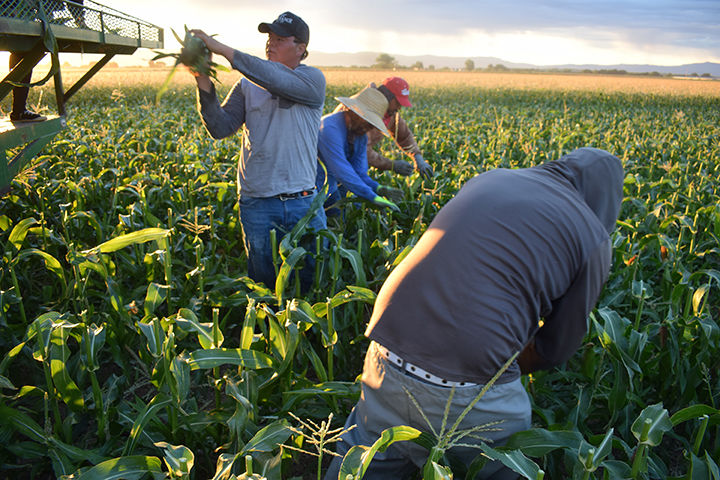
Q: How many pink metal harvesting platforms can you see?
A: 0